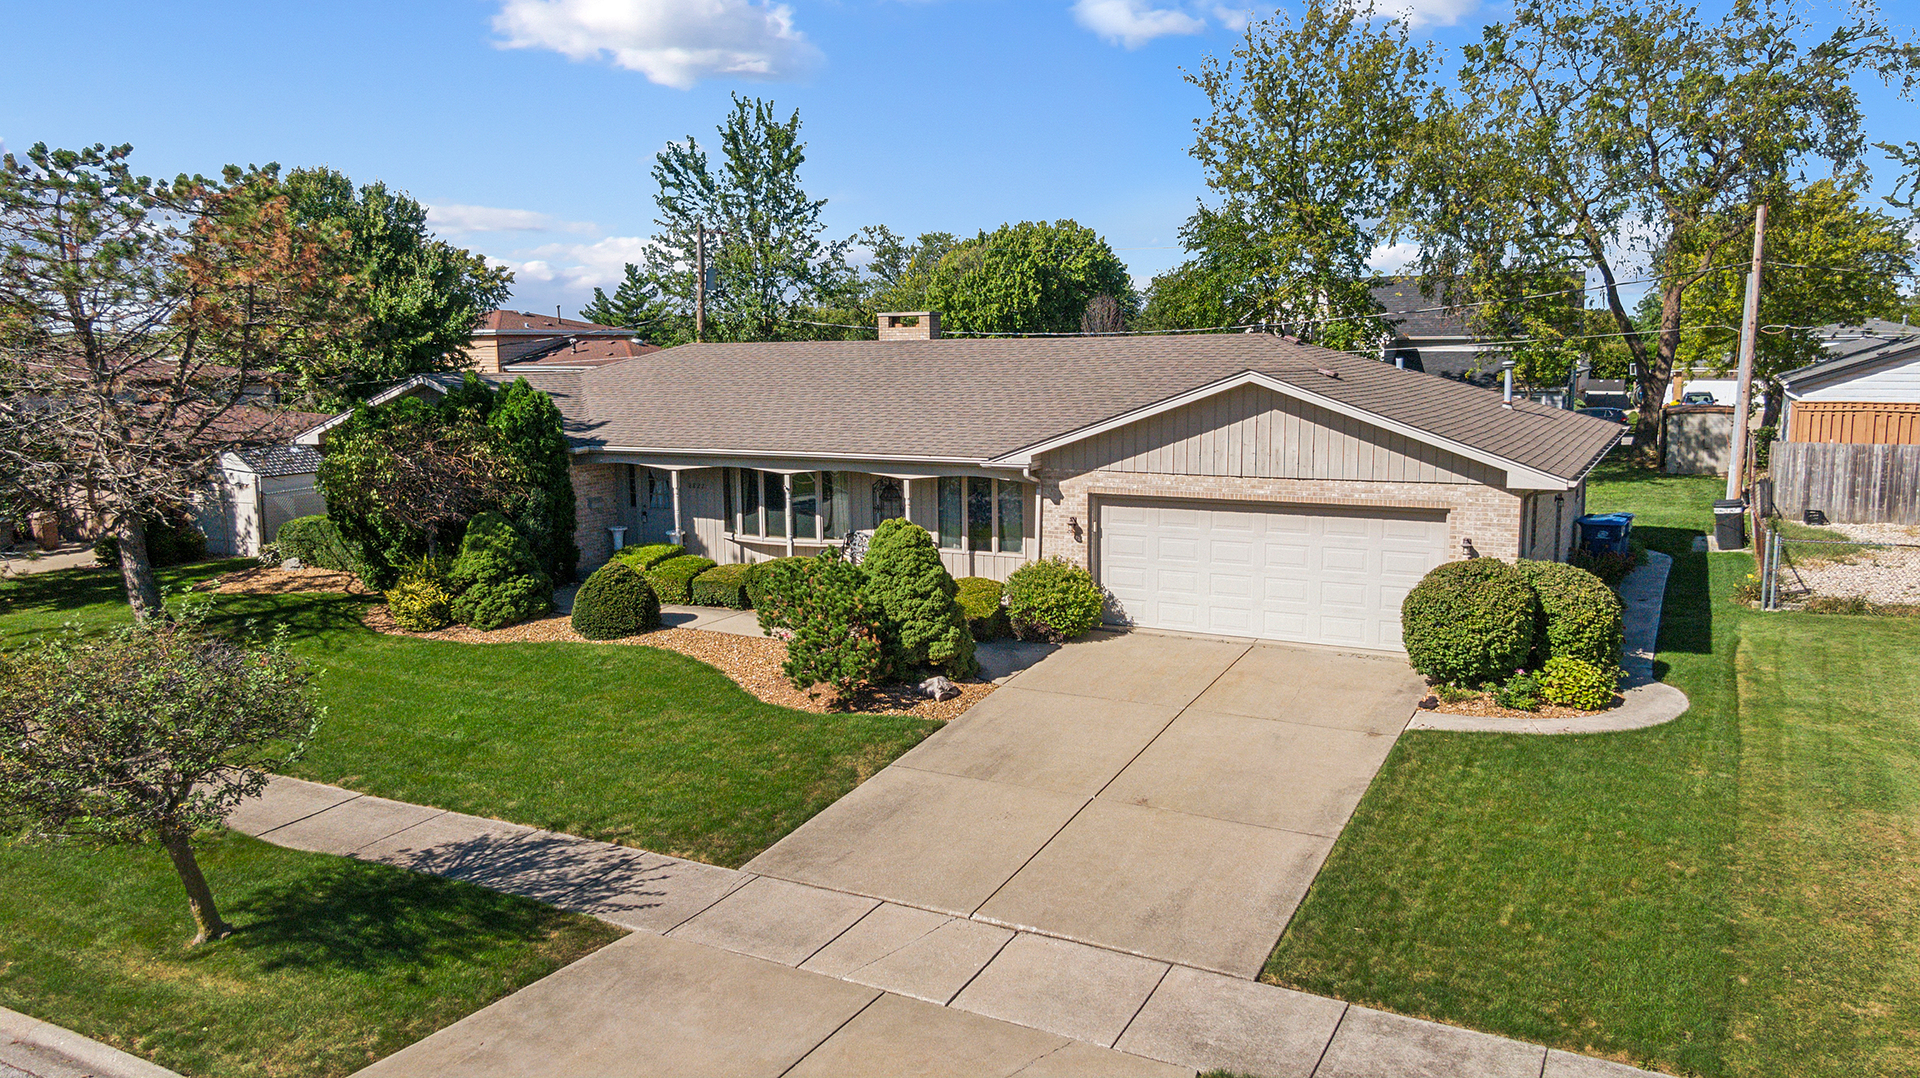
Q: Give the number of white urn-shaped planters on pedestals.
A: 2